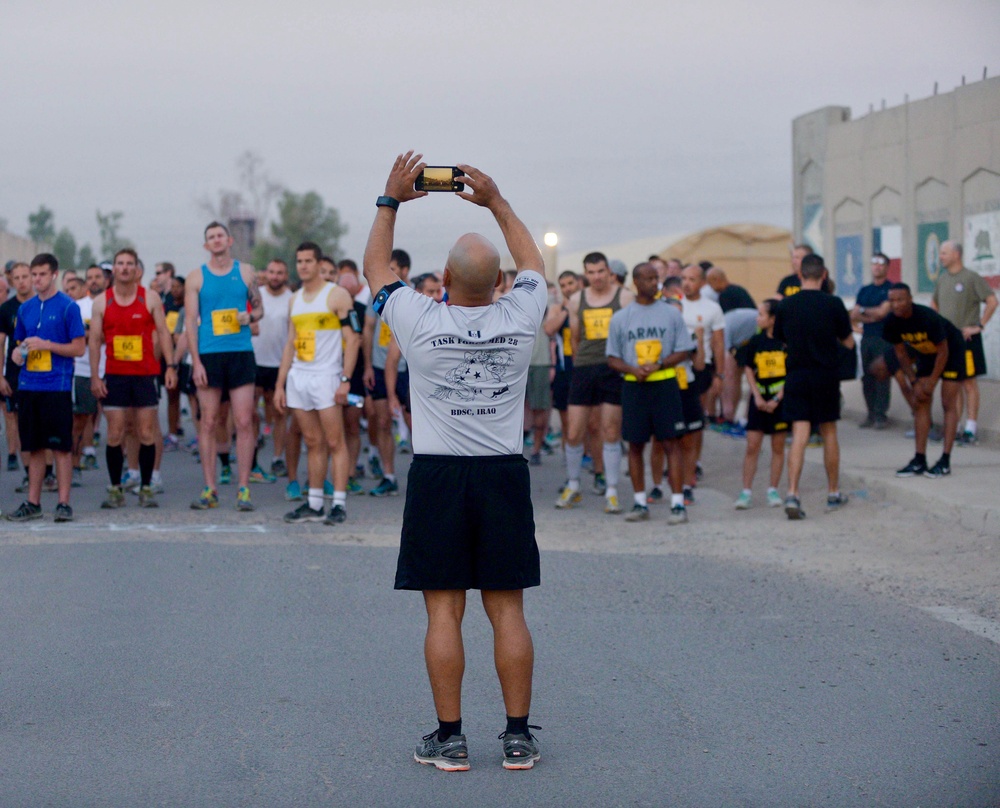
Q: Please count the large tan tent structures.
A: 1